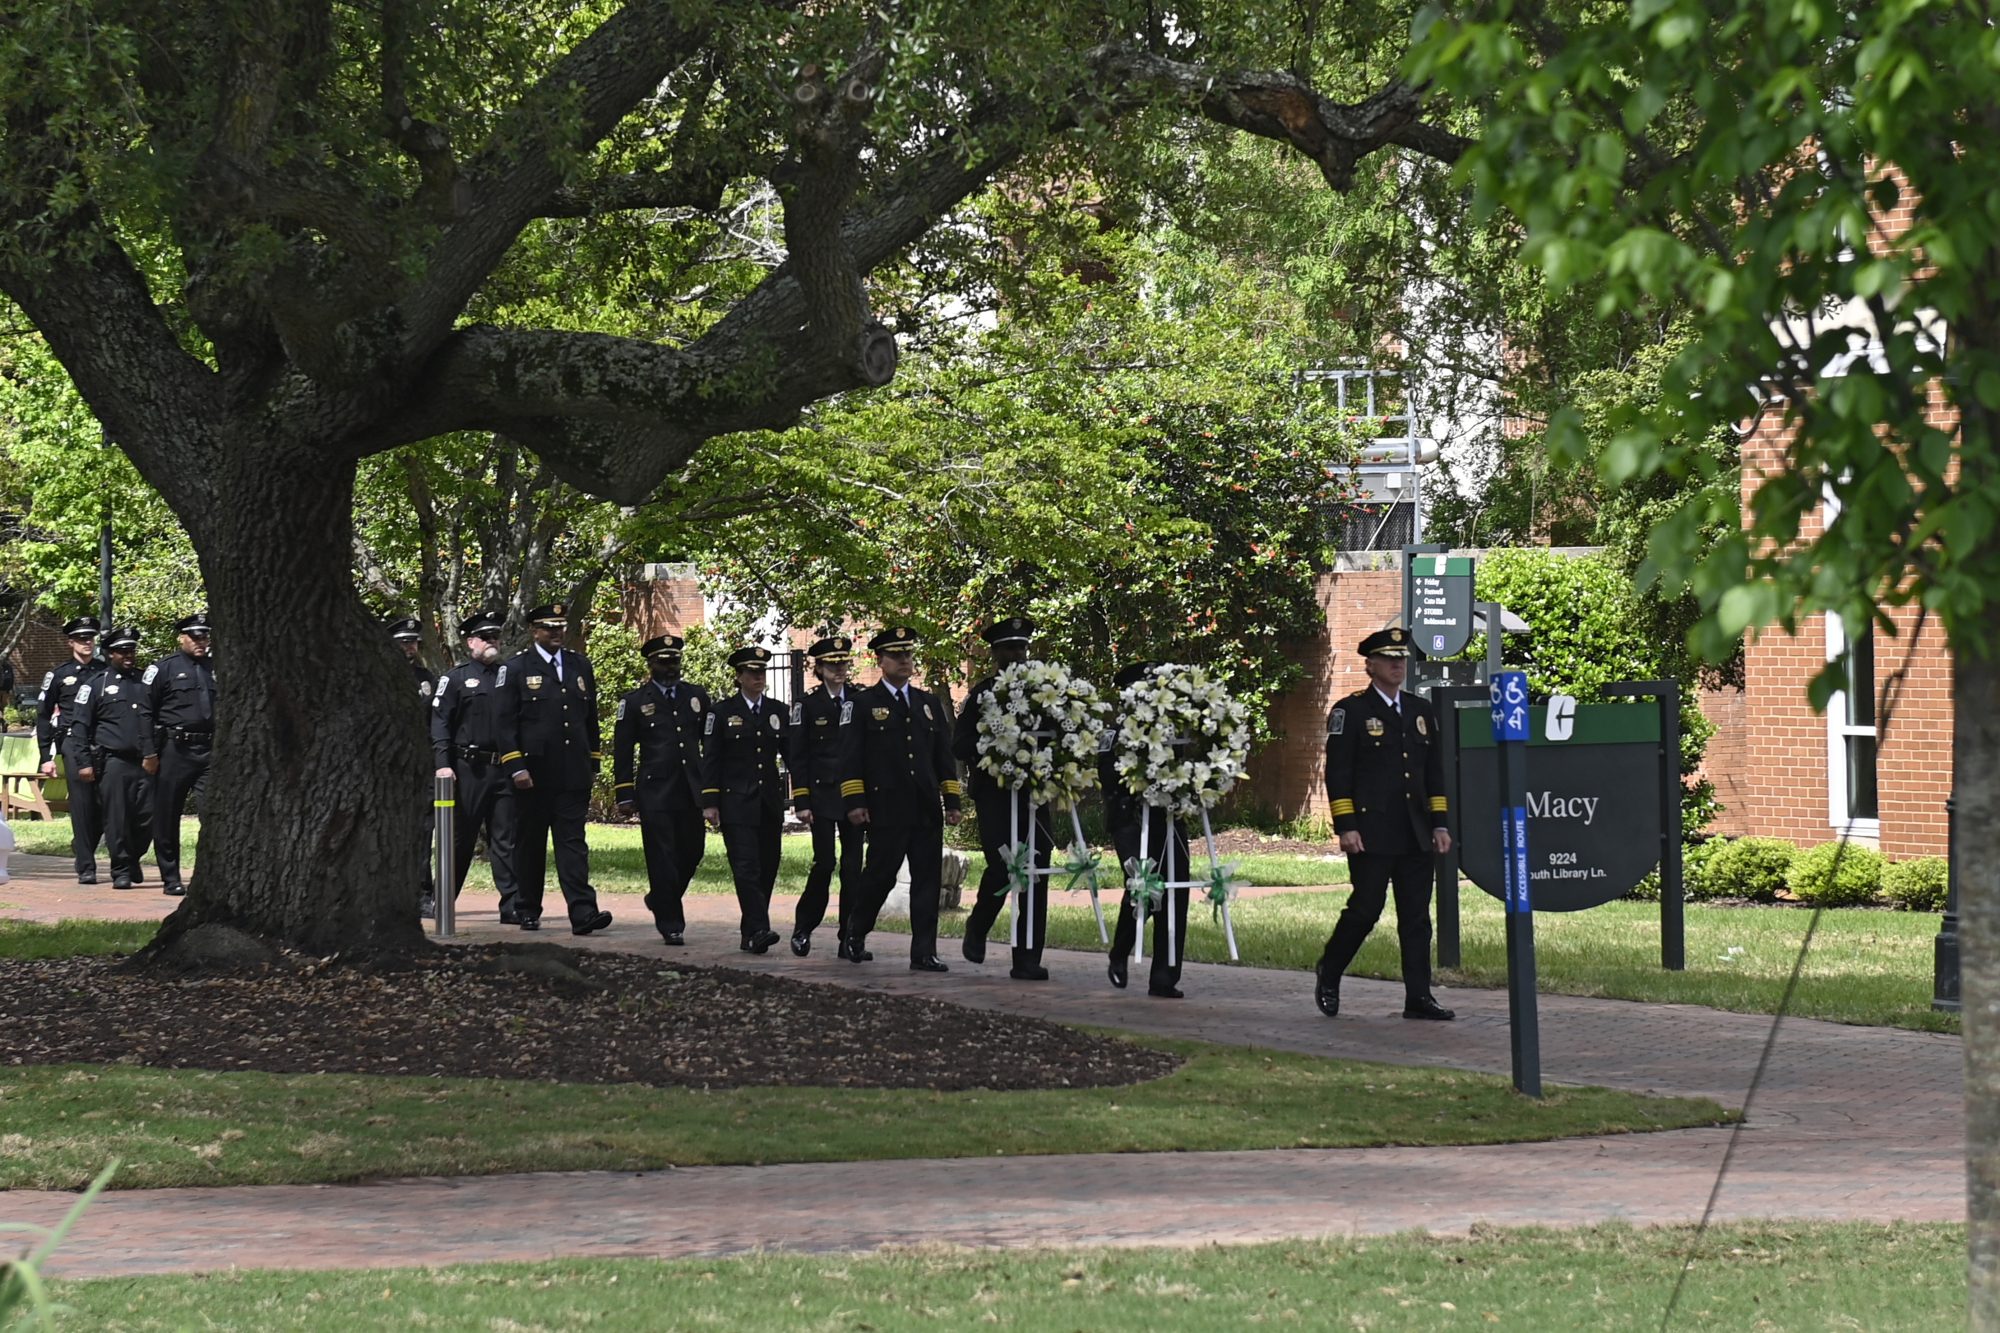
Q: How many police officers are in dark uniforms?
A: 13